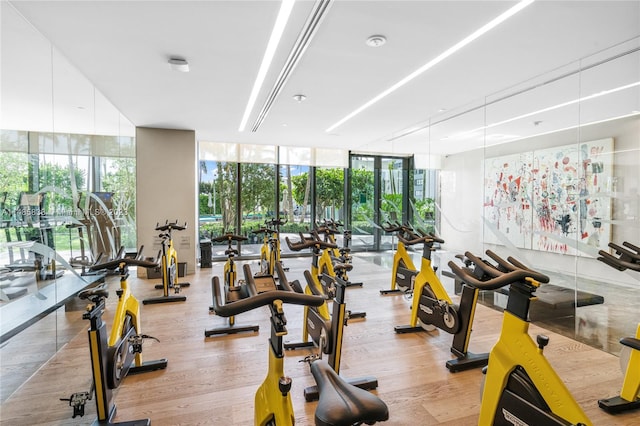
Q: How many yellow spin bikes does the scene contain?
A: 13